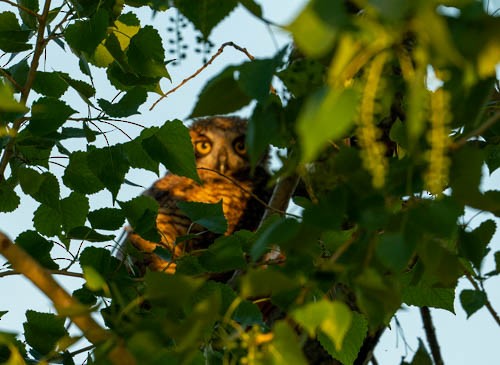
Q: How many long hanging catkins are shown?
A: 2